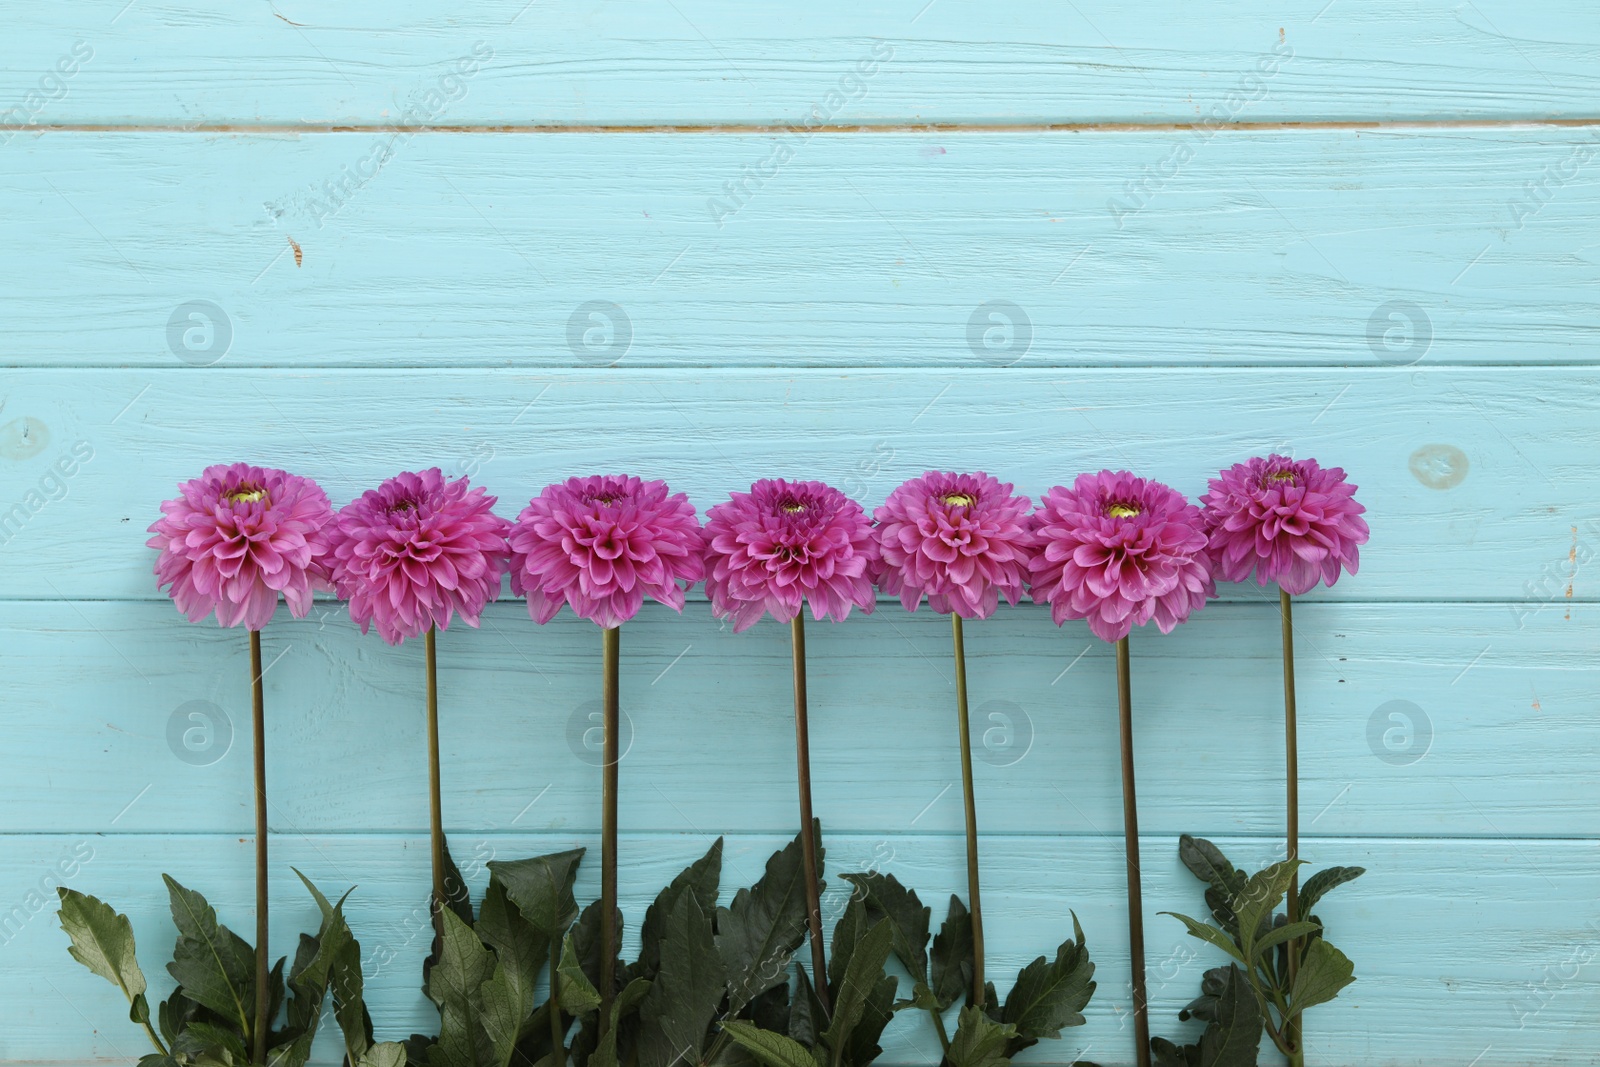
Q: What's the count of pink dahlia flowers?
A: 7